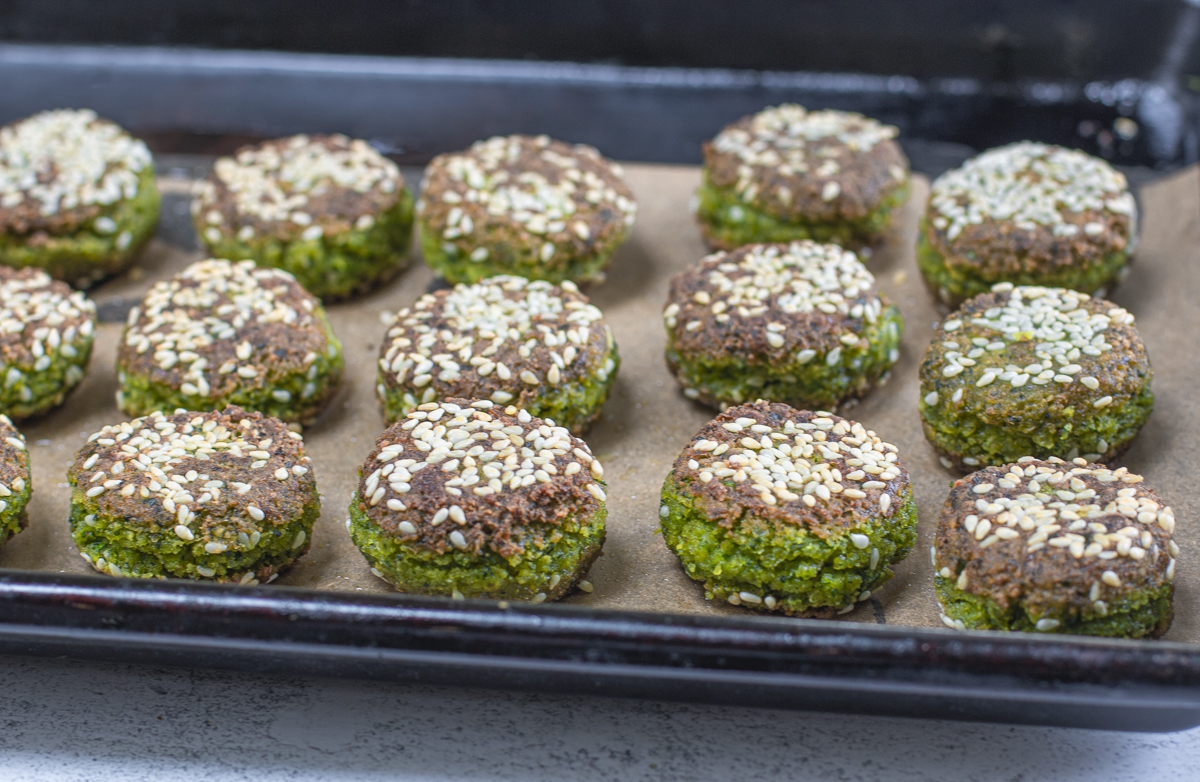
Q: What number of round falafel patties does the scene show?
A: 15